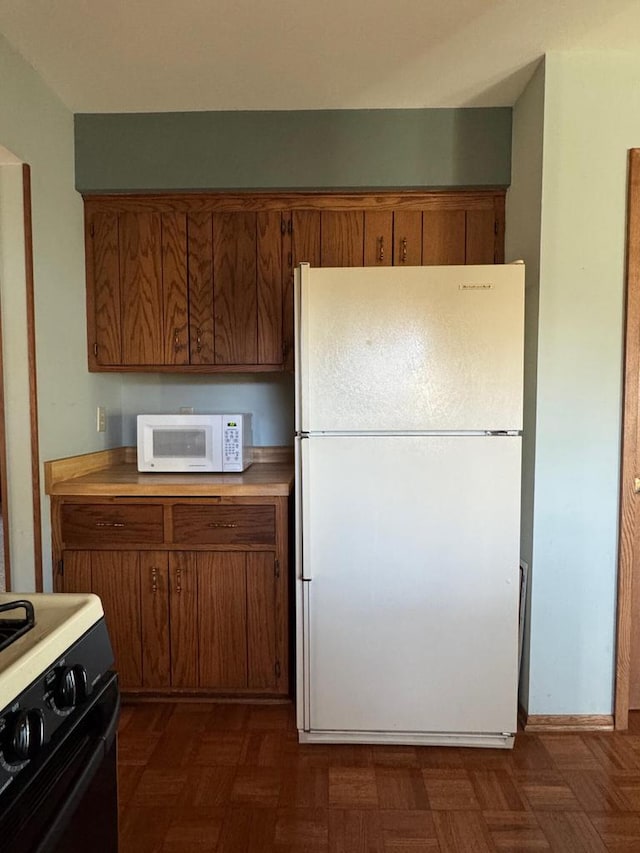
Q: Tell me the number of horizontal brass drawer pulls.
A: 2